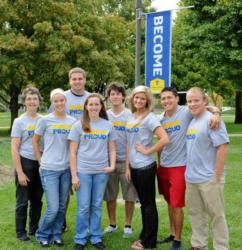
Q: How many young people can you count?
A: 8